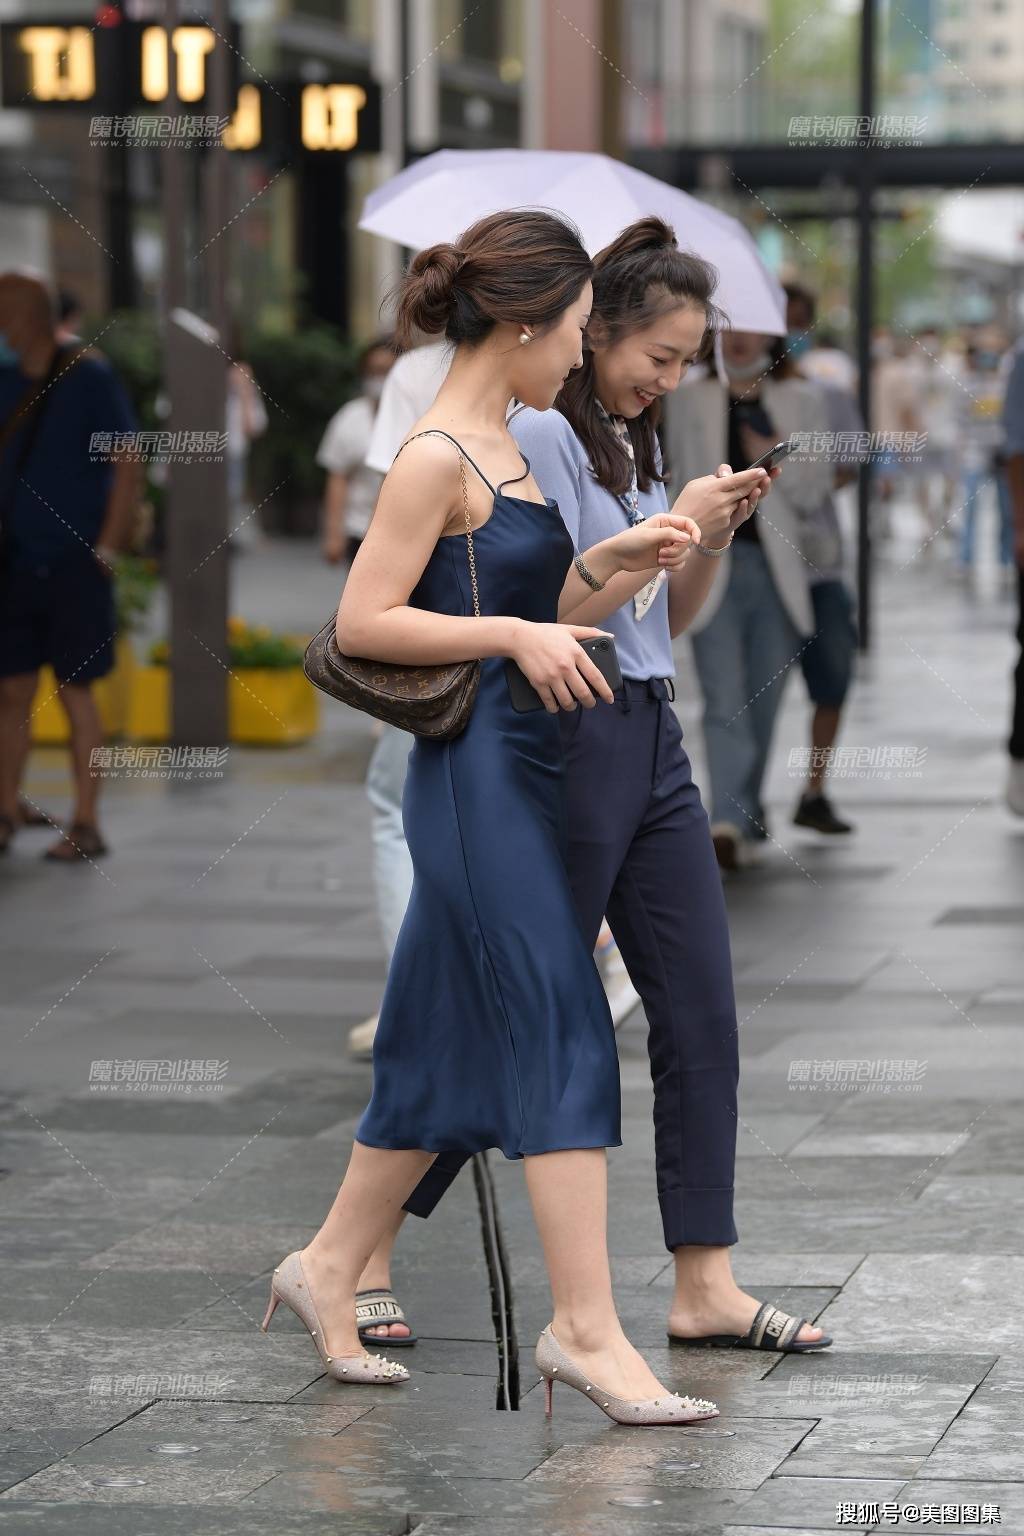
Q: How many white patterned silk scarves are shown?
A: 1